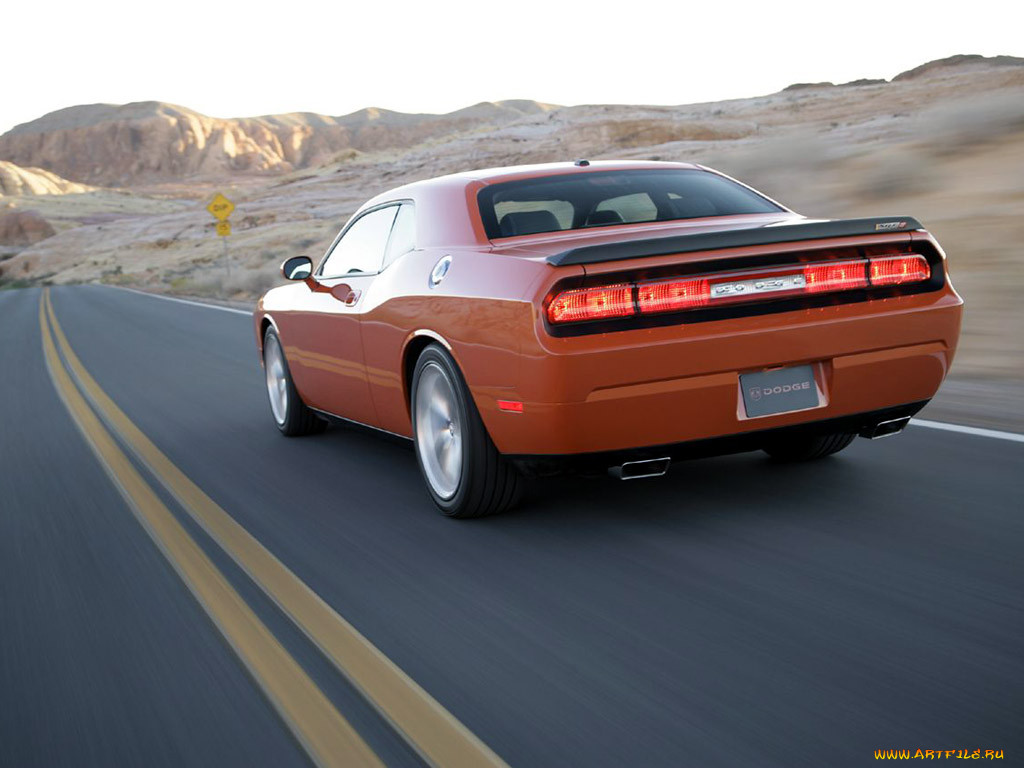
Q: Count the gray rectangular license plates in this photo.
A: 1